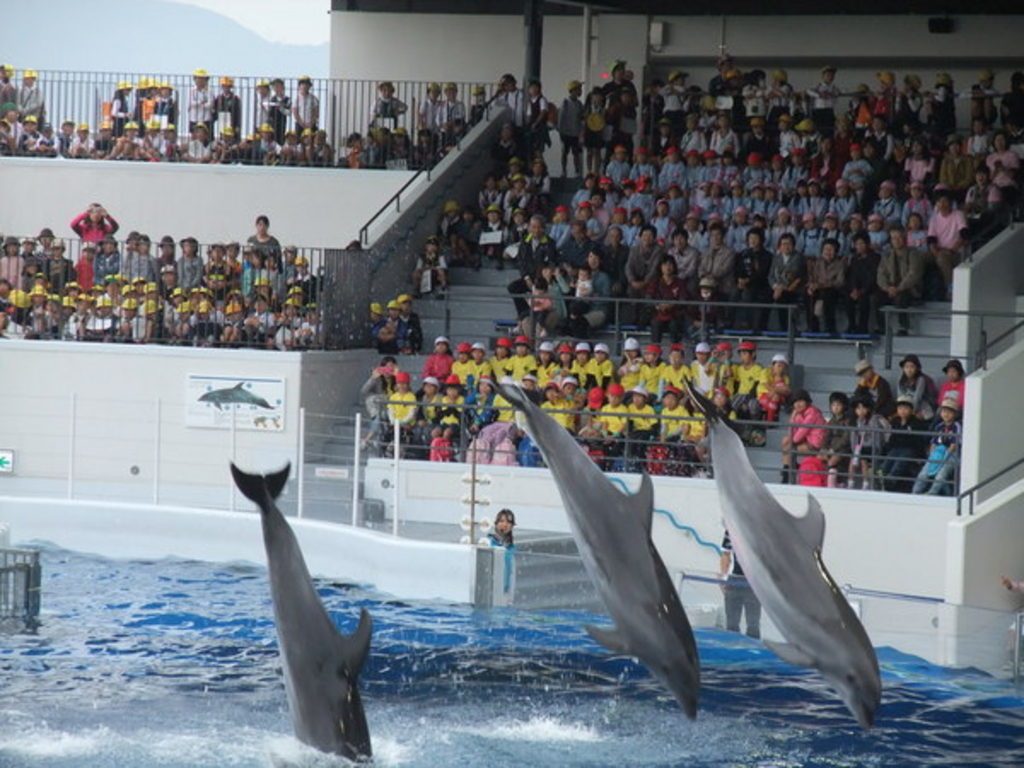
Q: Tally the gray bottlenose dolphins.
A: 3